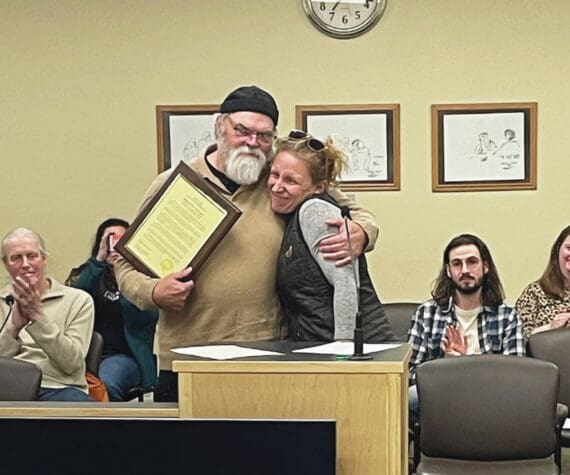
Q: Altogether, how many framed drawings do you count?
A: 3